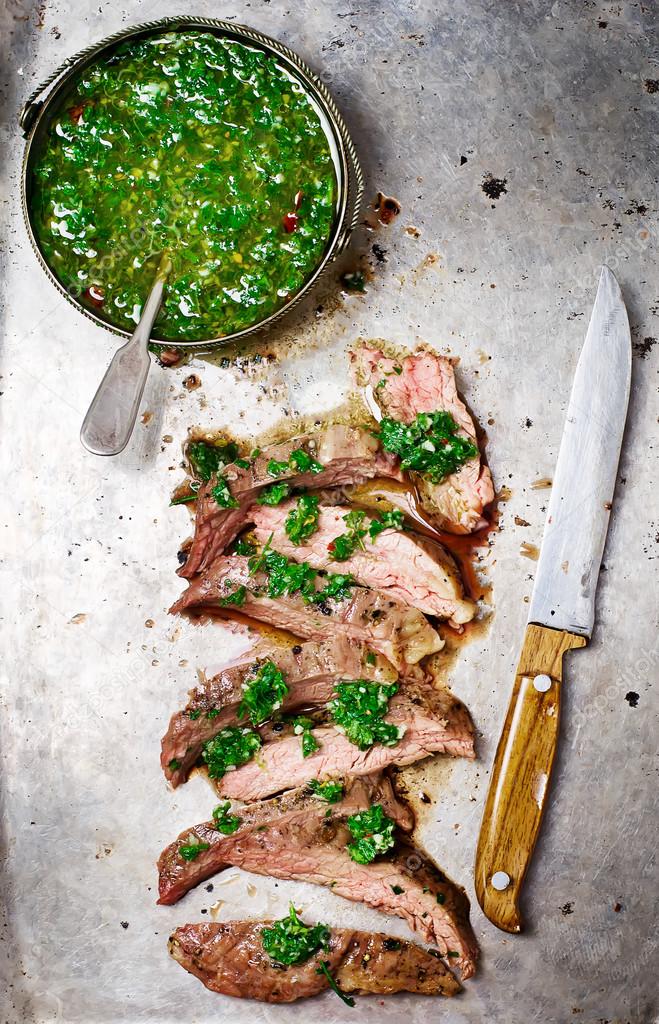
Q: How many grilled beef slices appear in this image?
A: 9